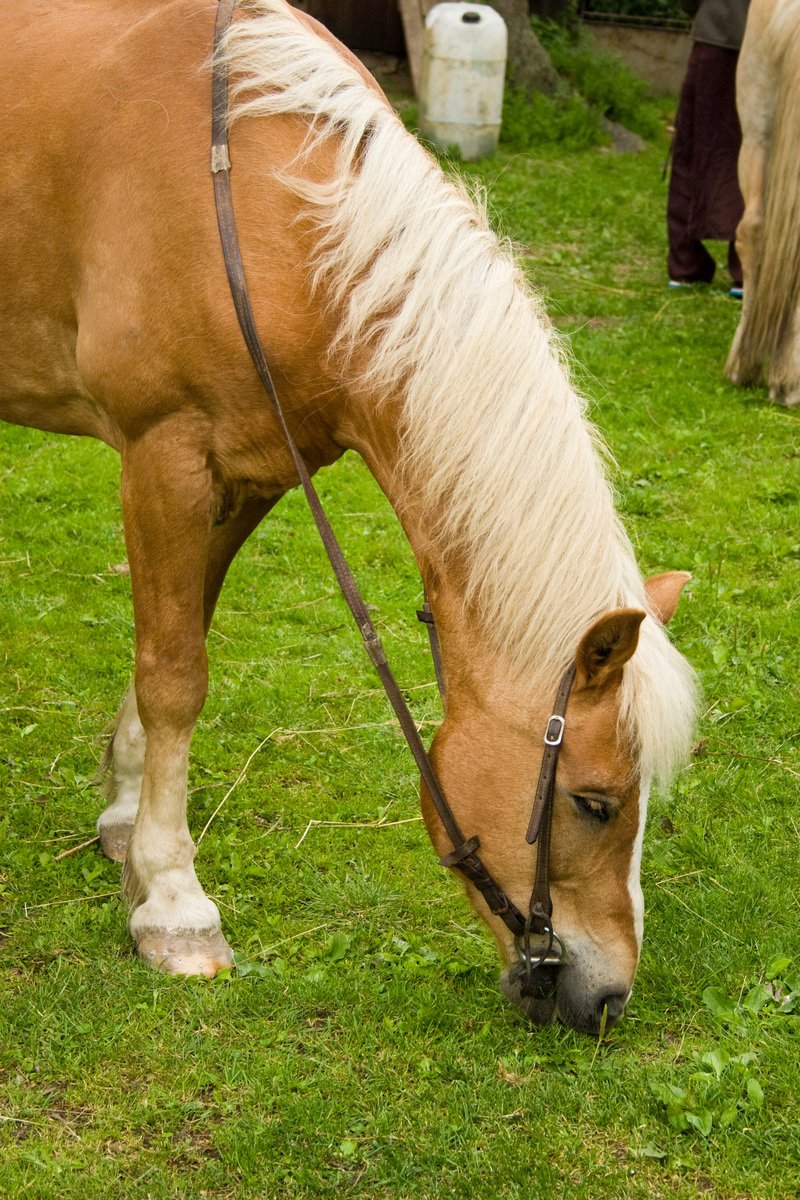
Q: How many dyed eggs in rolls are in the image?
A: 0